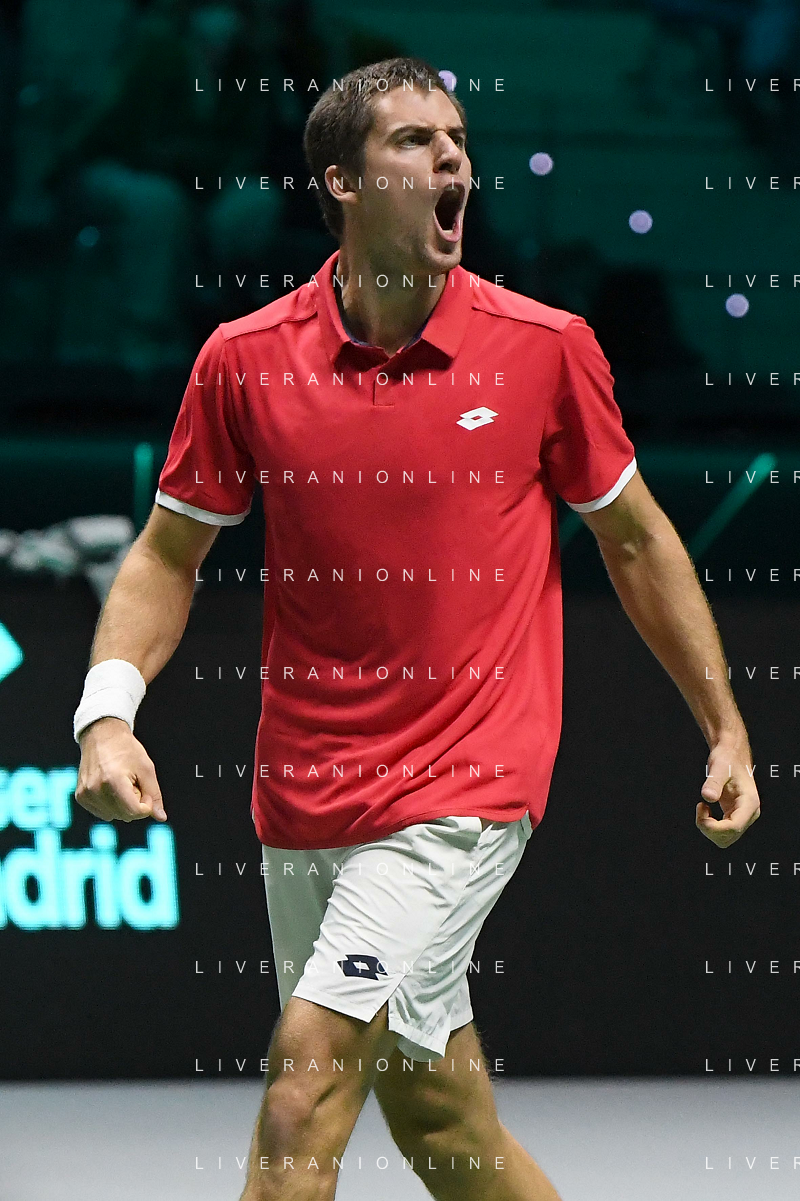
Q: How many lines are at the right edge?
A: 12